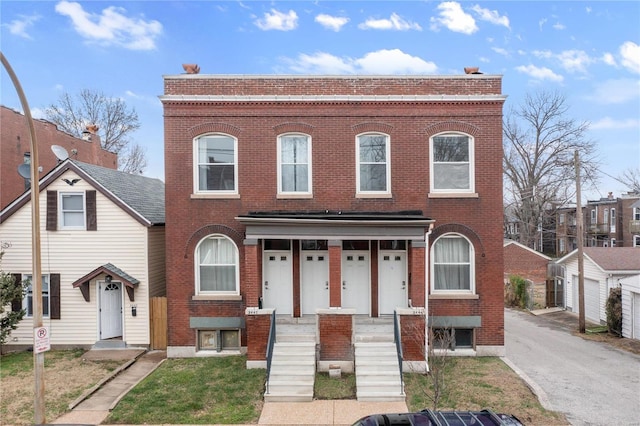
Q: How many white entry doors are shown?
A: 5